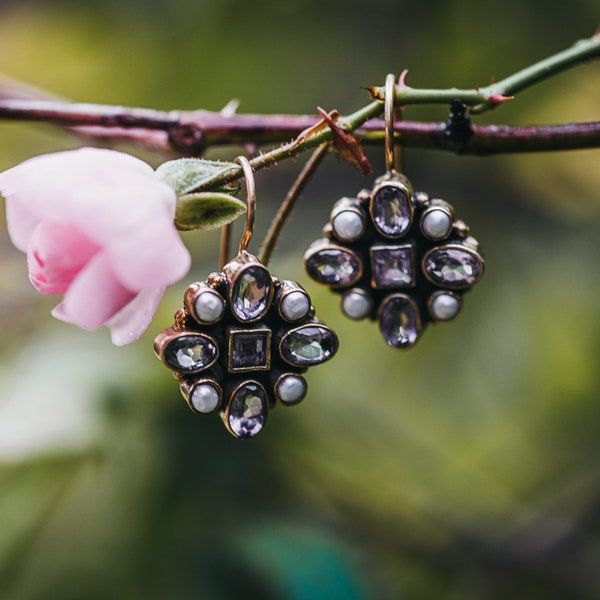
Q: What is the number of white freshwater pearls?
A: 8